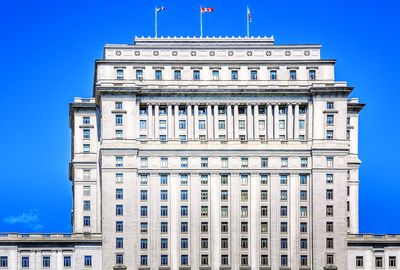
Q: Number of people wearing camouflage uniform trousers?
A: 0